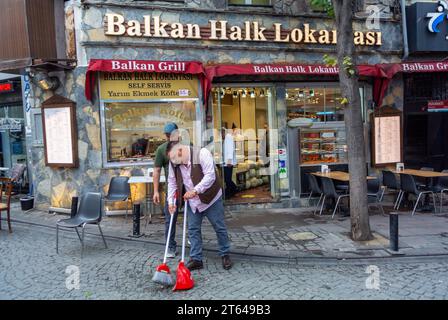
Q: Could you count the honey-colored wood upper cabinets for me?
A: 0